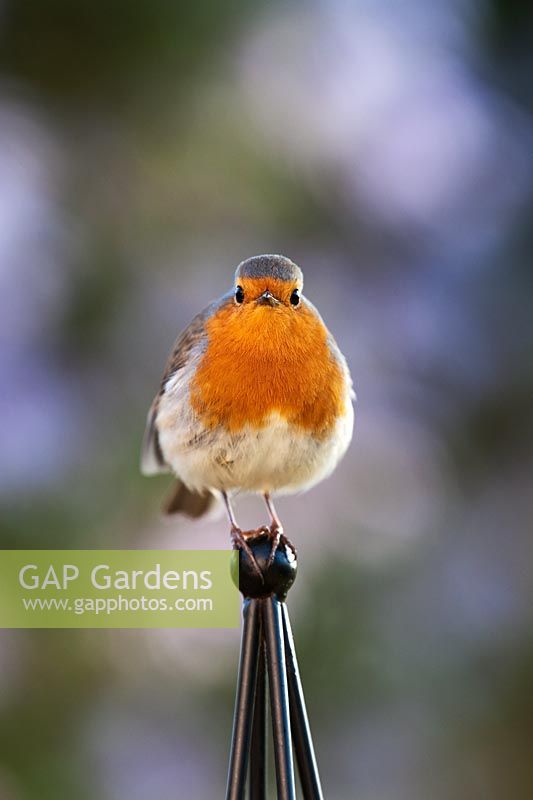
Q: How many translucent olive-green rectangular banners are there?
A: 1